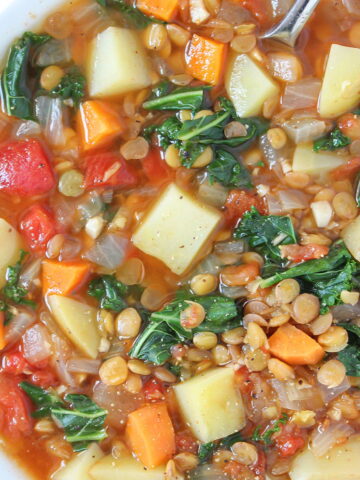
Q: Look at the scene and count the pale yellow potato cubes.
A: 12